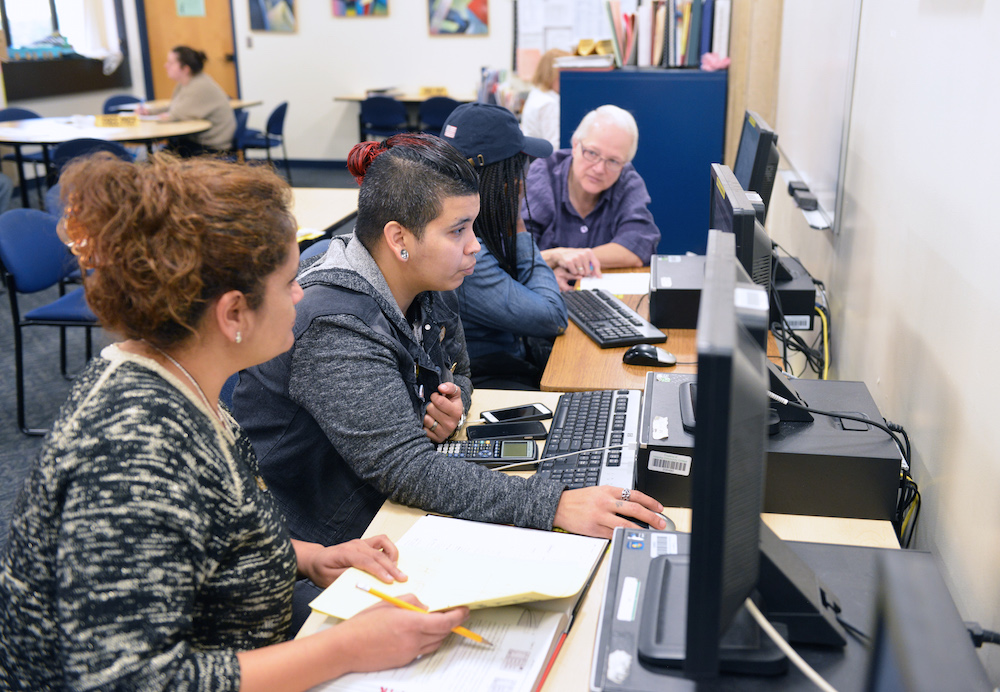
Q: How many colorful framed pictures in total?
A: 3